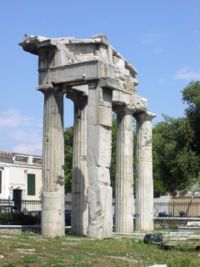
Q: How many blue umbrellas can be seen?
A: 0